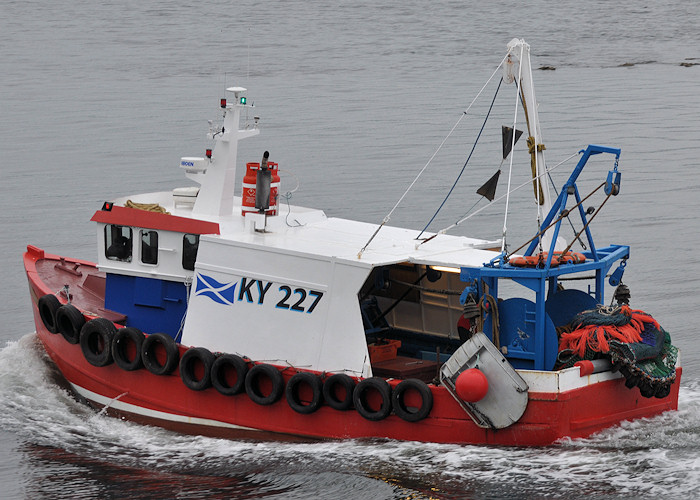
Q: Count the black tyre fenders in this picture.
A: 12